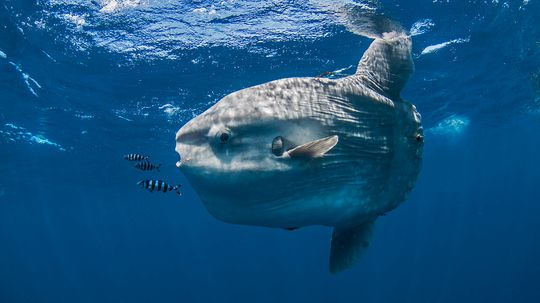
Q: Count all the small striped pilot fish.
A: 3